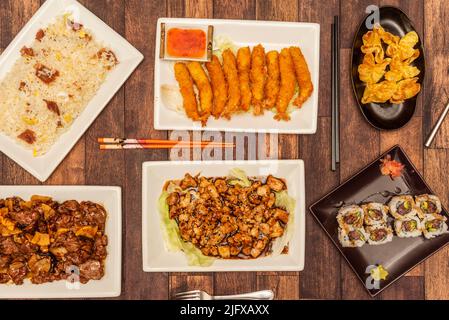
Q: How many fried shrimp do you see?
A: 9